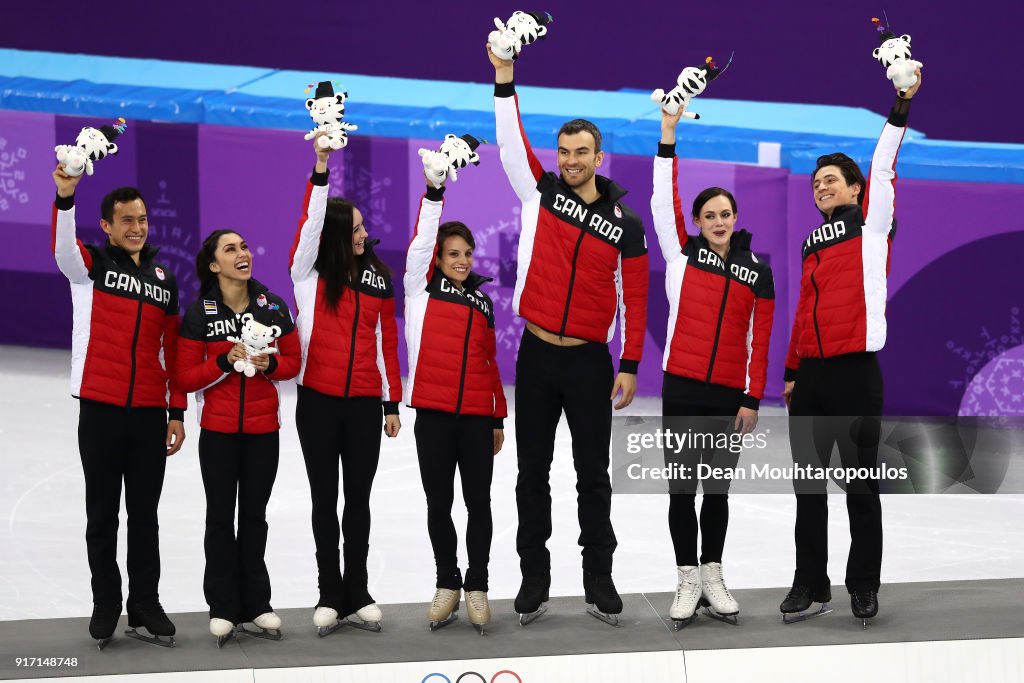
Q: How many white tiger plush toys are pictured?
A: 7